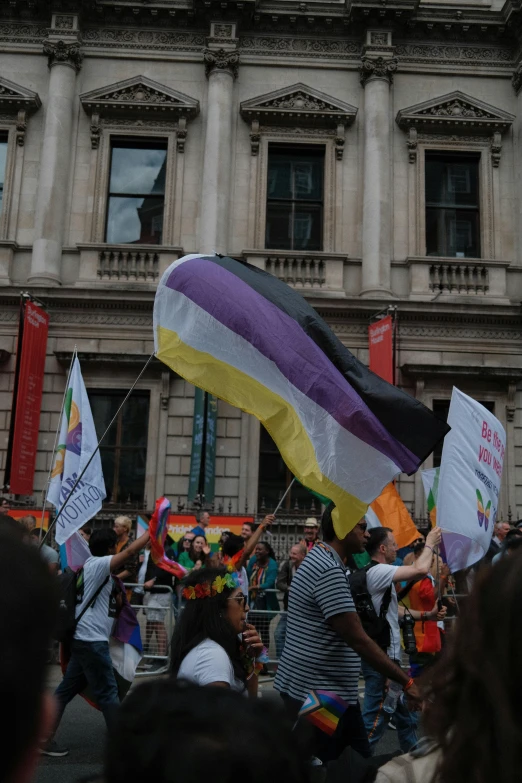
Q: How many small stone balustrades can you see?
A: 3